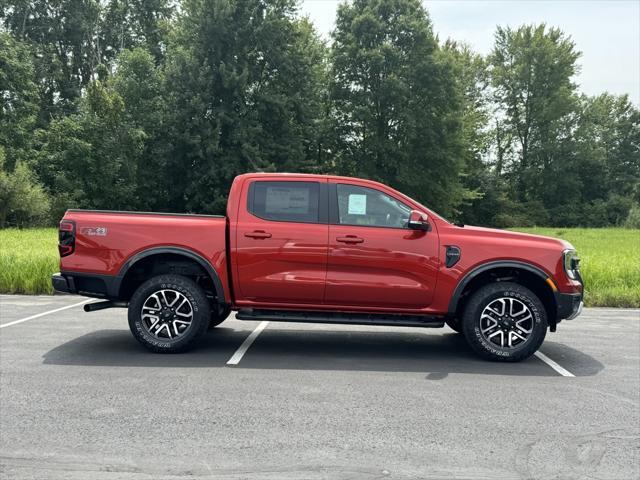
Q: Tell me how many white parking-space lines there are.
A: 3